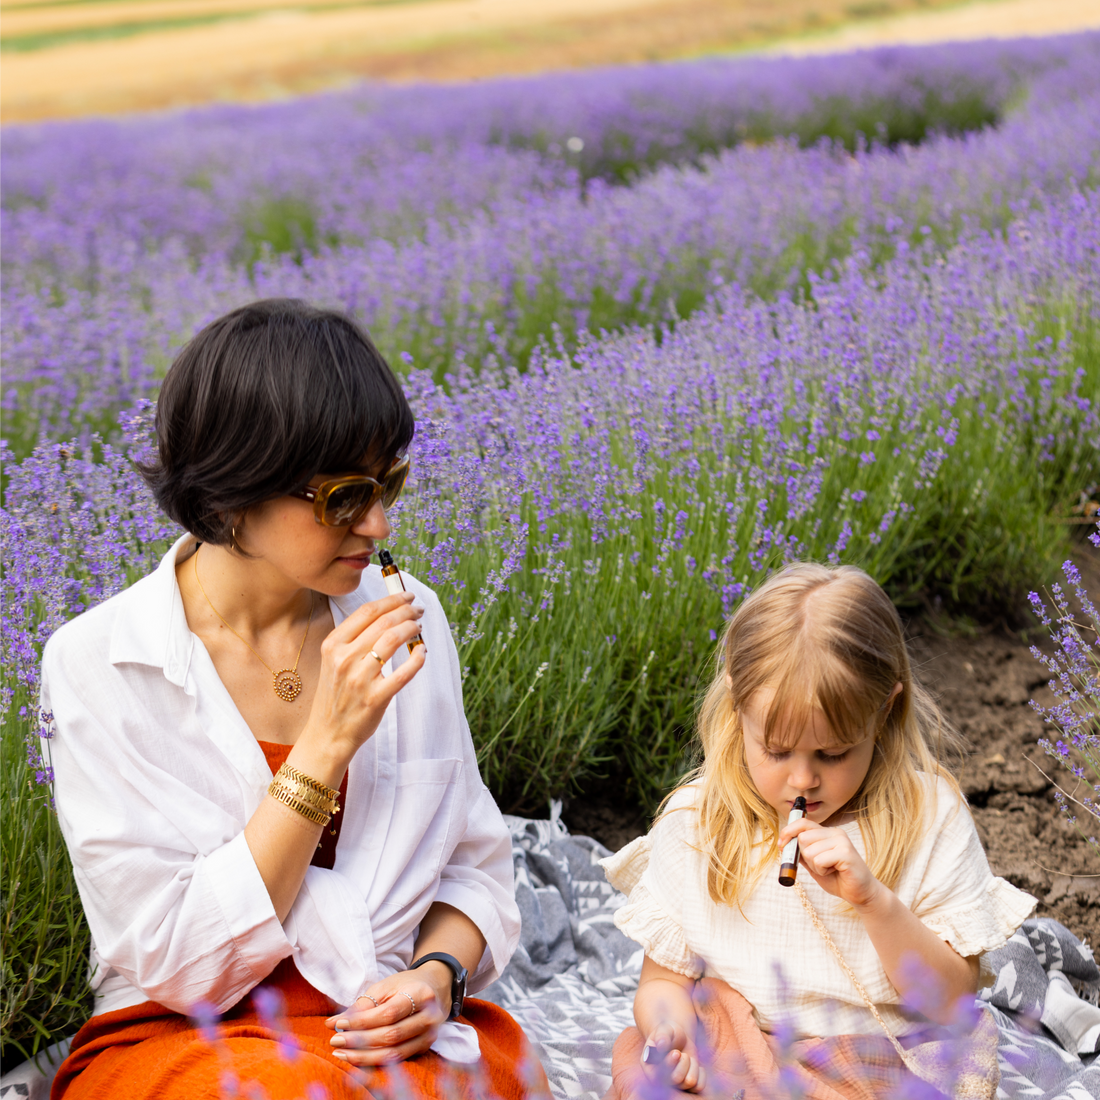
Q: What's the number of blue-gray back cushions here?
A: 0